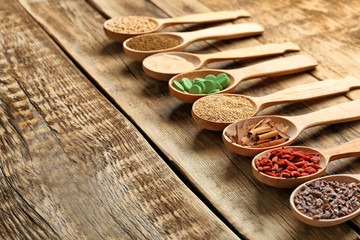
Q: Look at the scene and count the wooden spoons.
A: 8